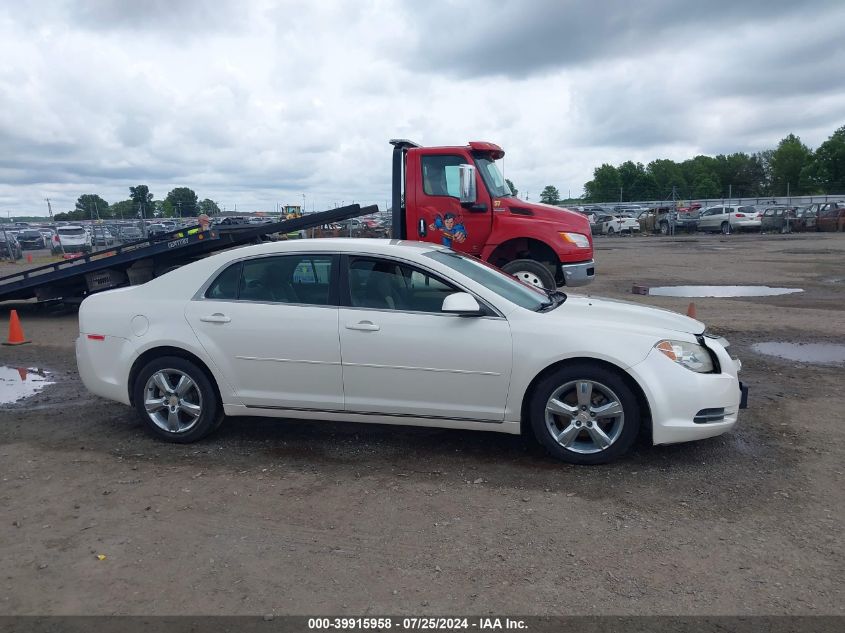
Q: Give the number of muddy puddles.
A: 3